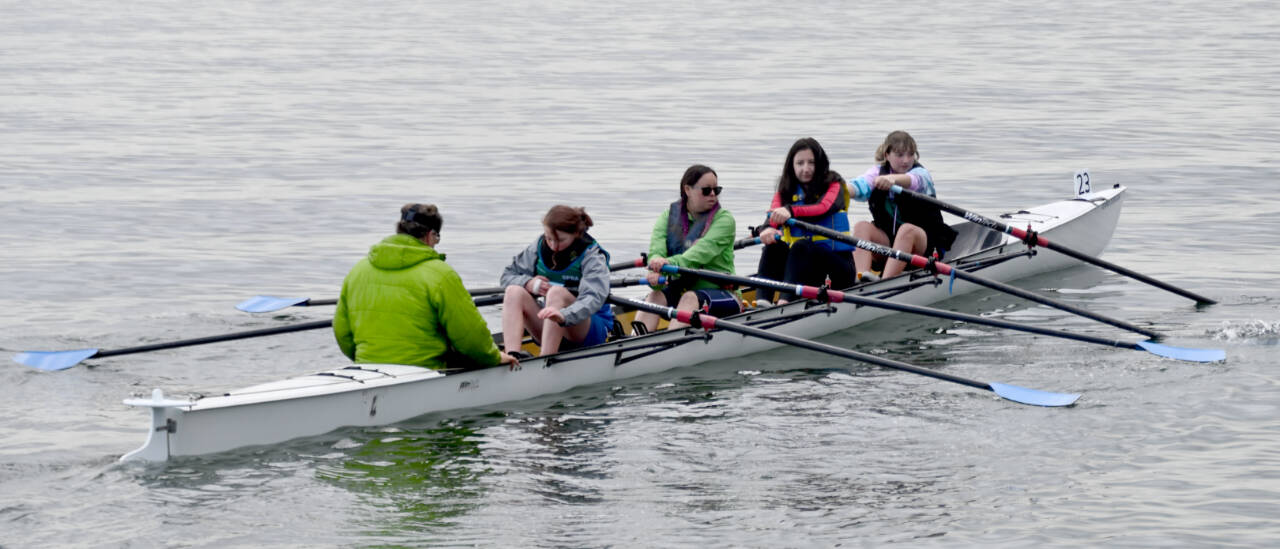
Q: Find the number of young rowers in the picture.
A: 4